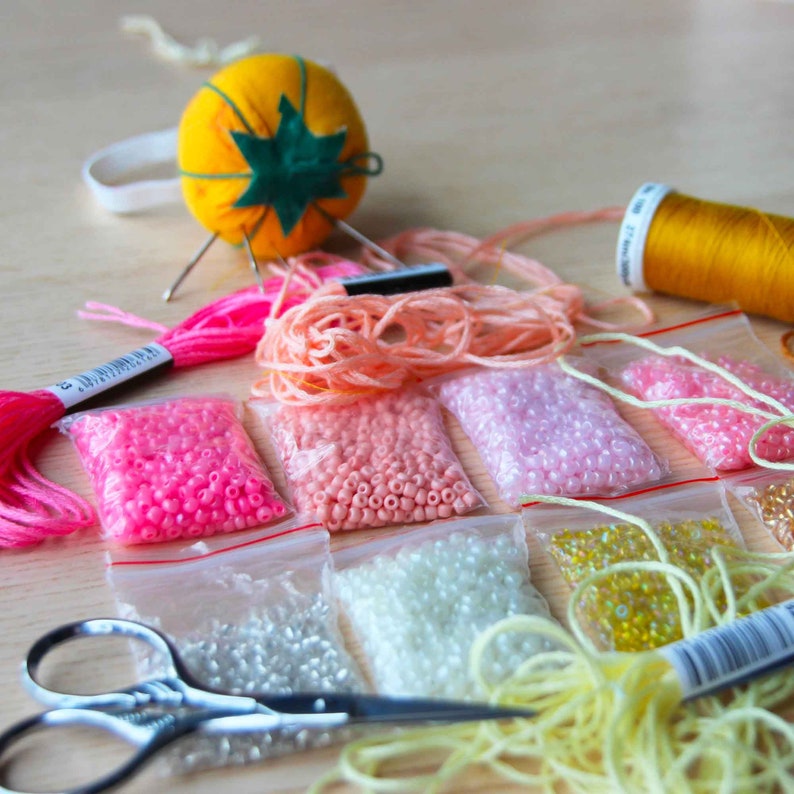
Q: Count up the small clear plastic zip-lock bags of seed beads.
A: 8